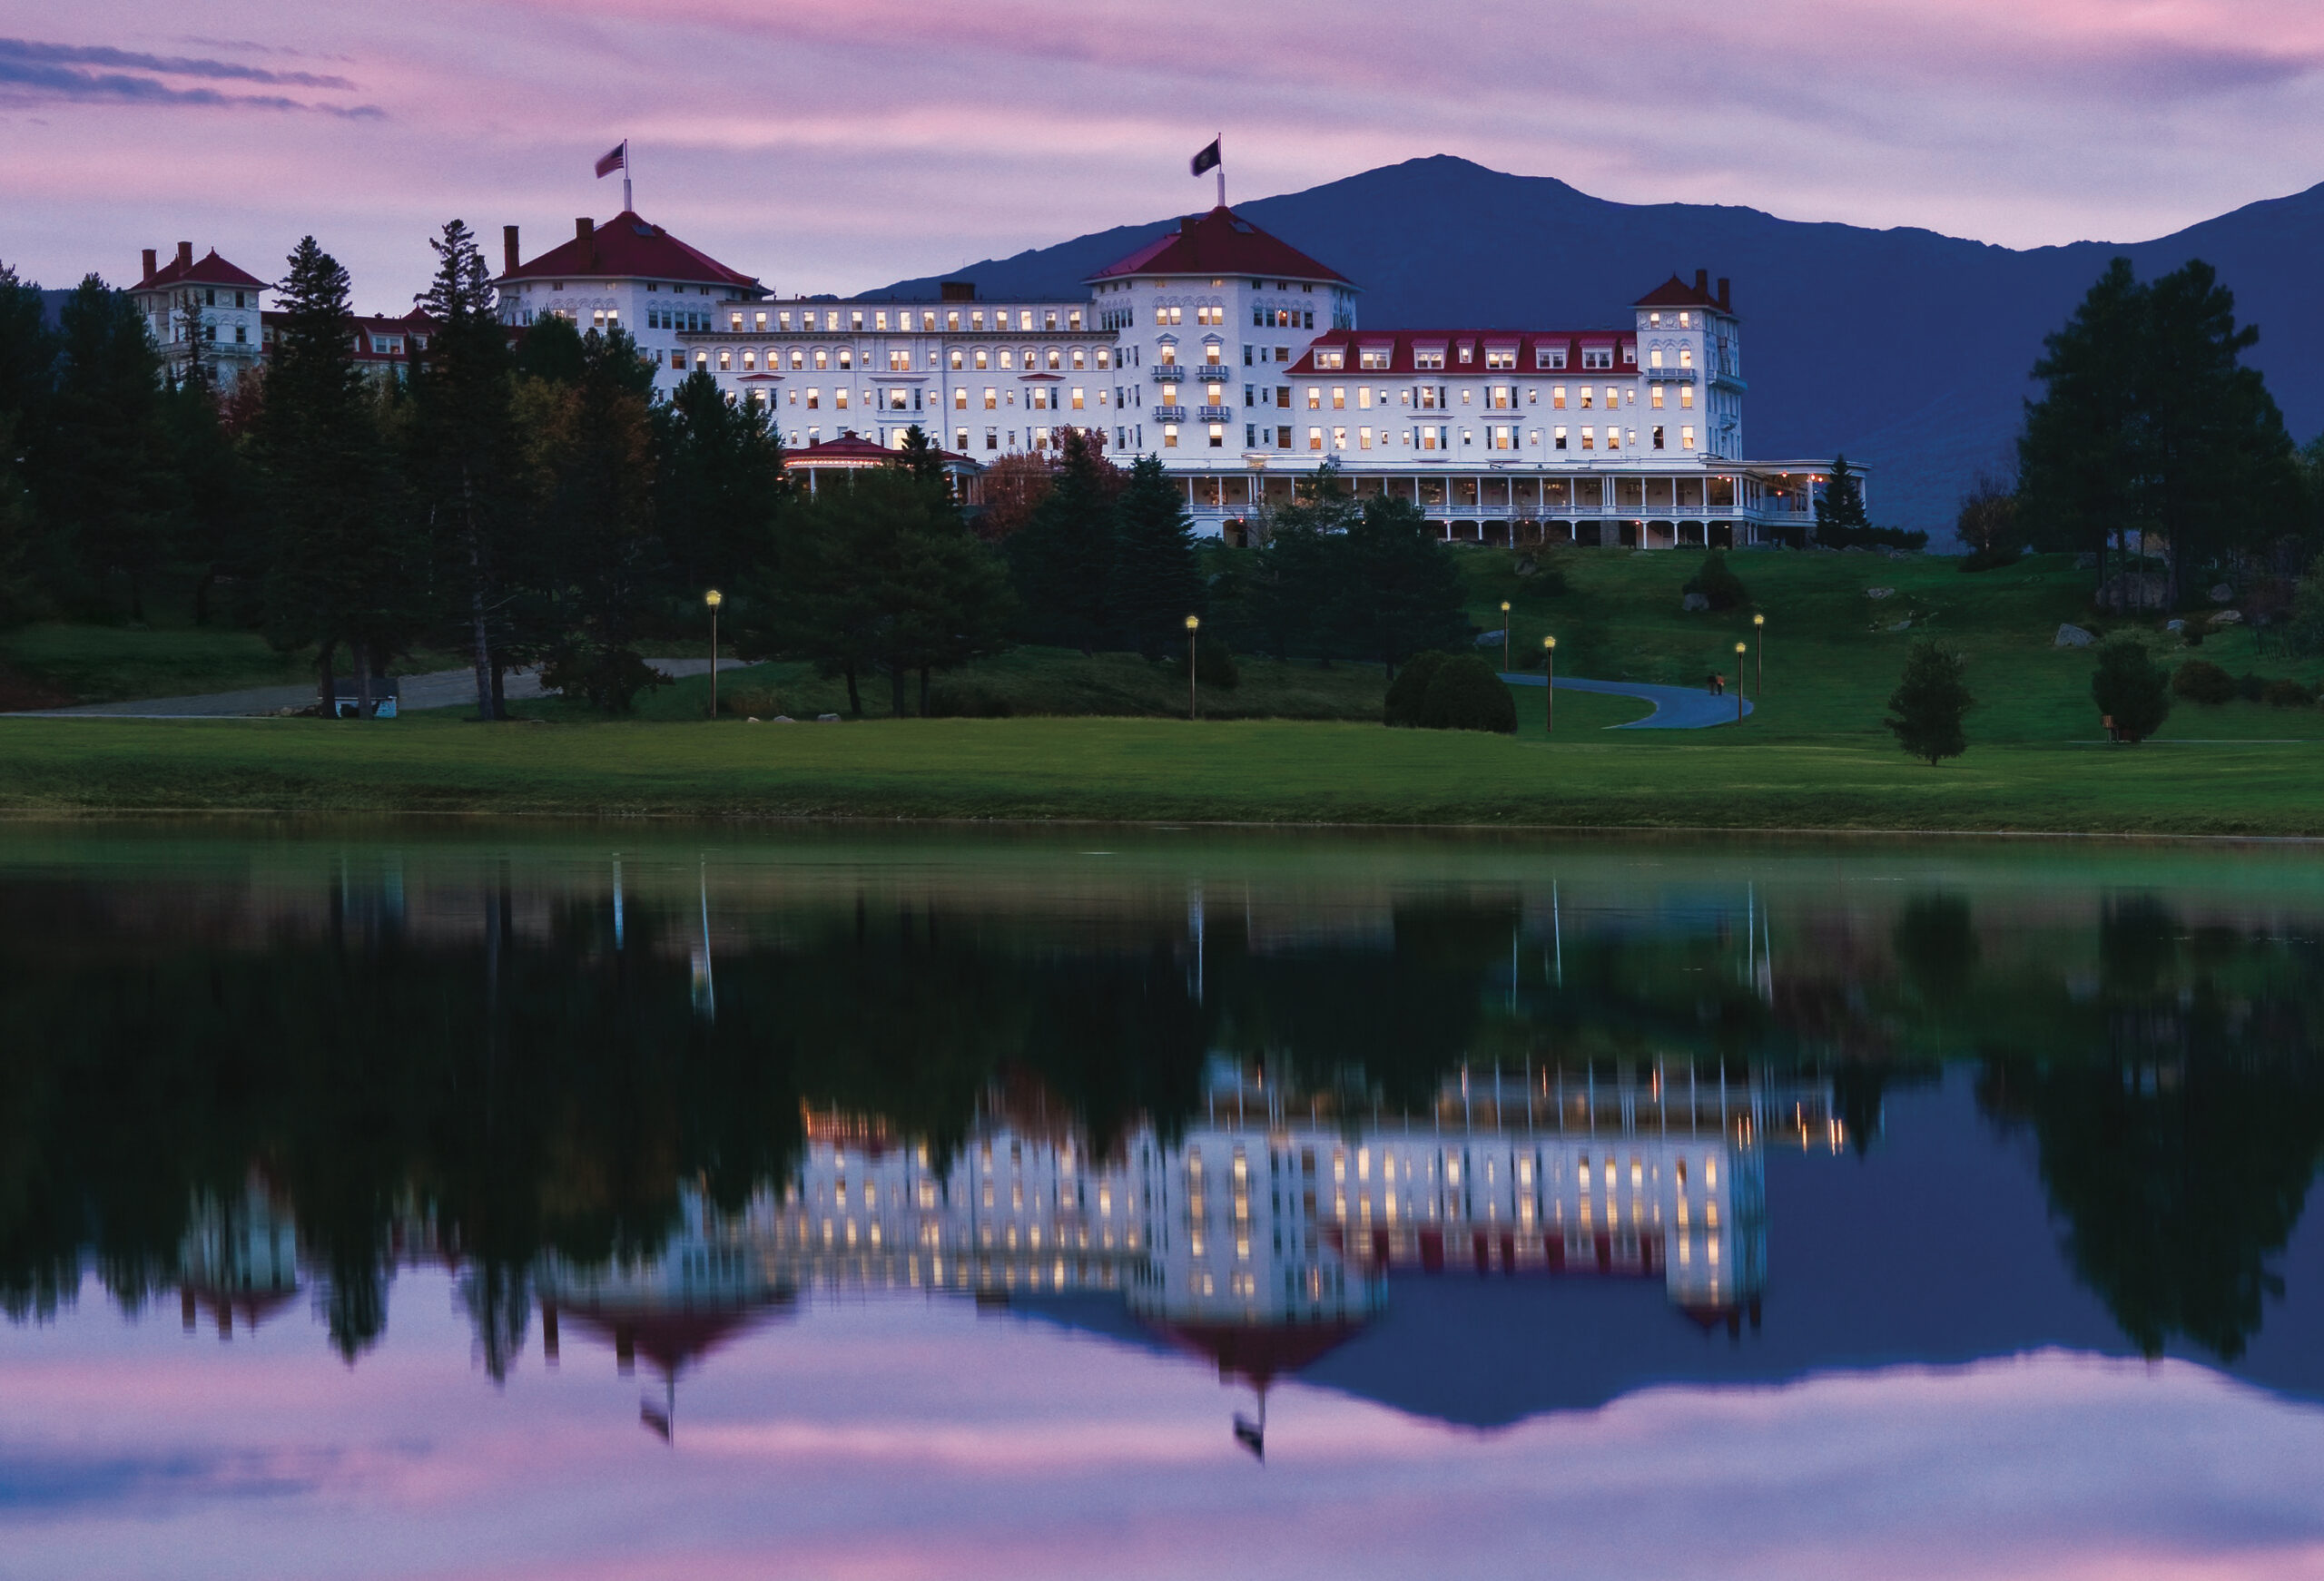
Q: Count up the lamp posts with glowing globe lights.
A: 6